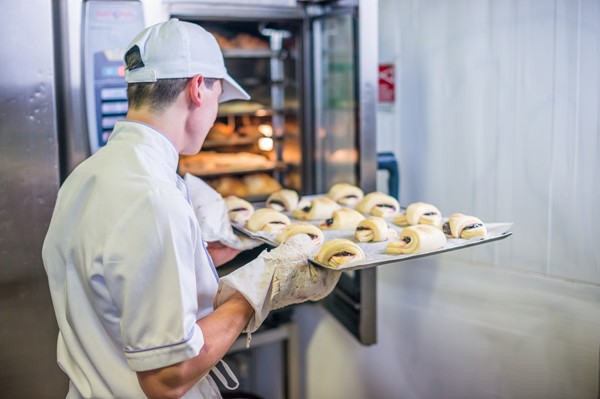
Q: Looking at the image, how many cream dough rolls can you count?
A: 13